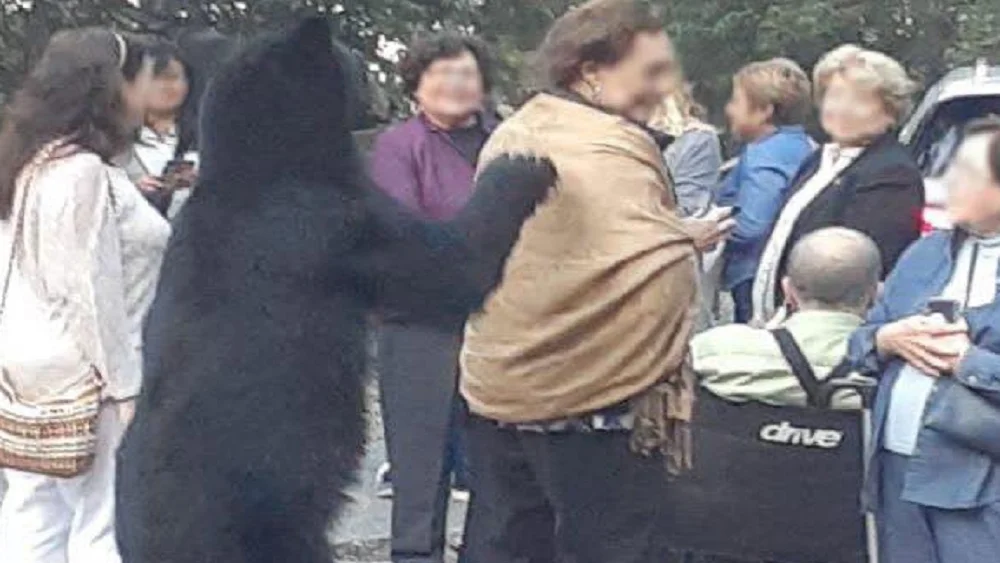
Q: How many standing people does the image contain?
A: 8